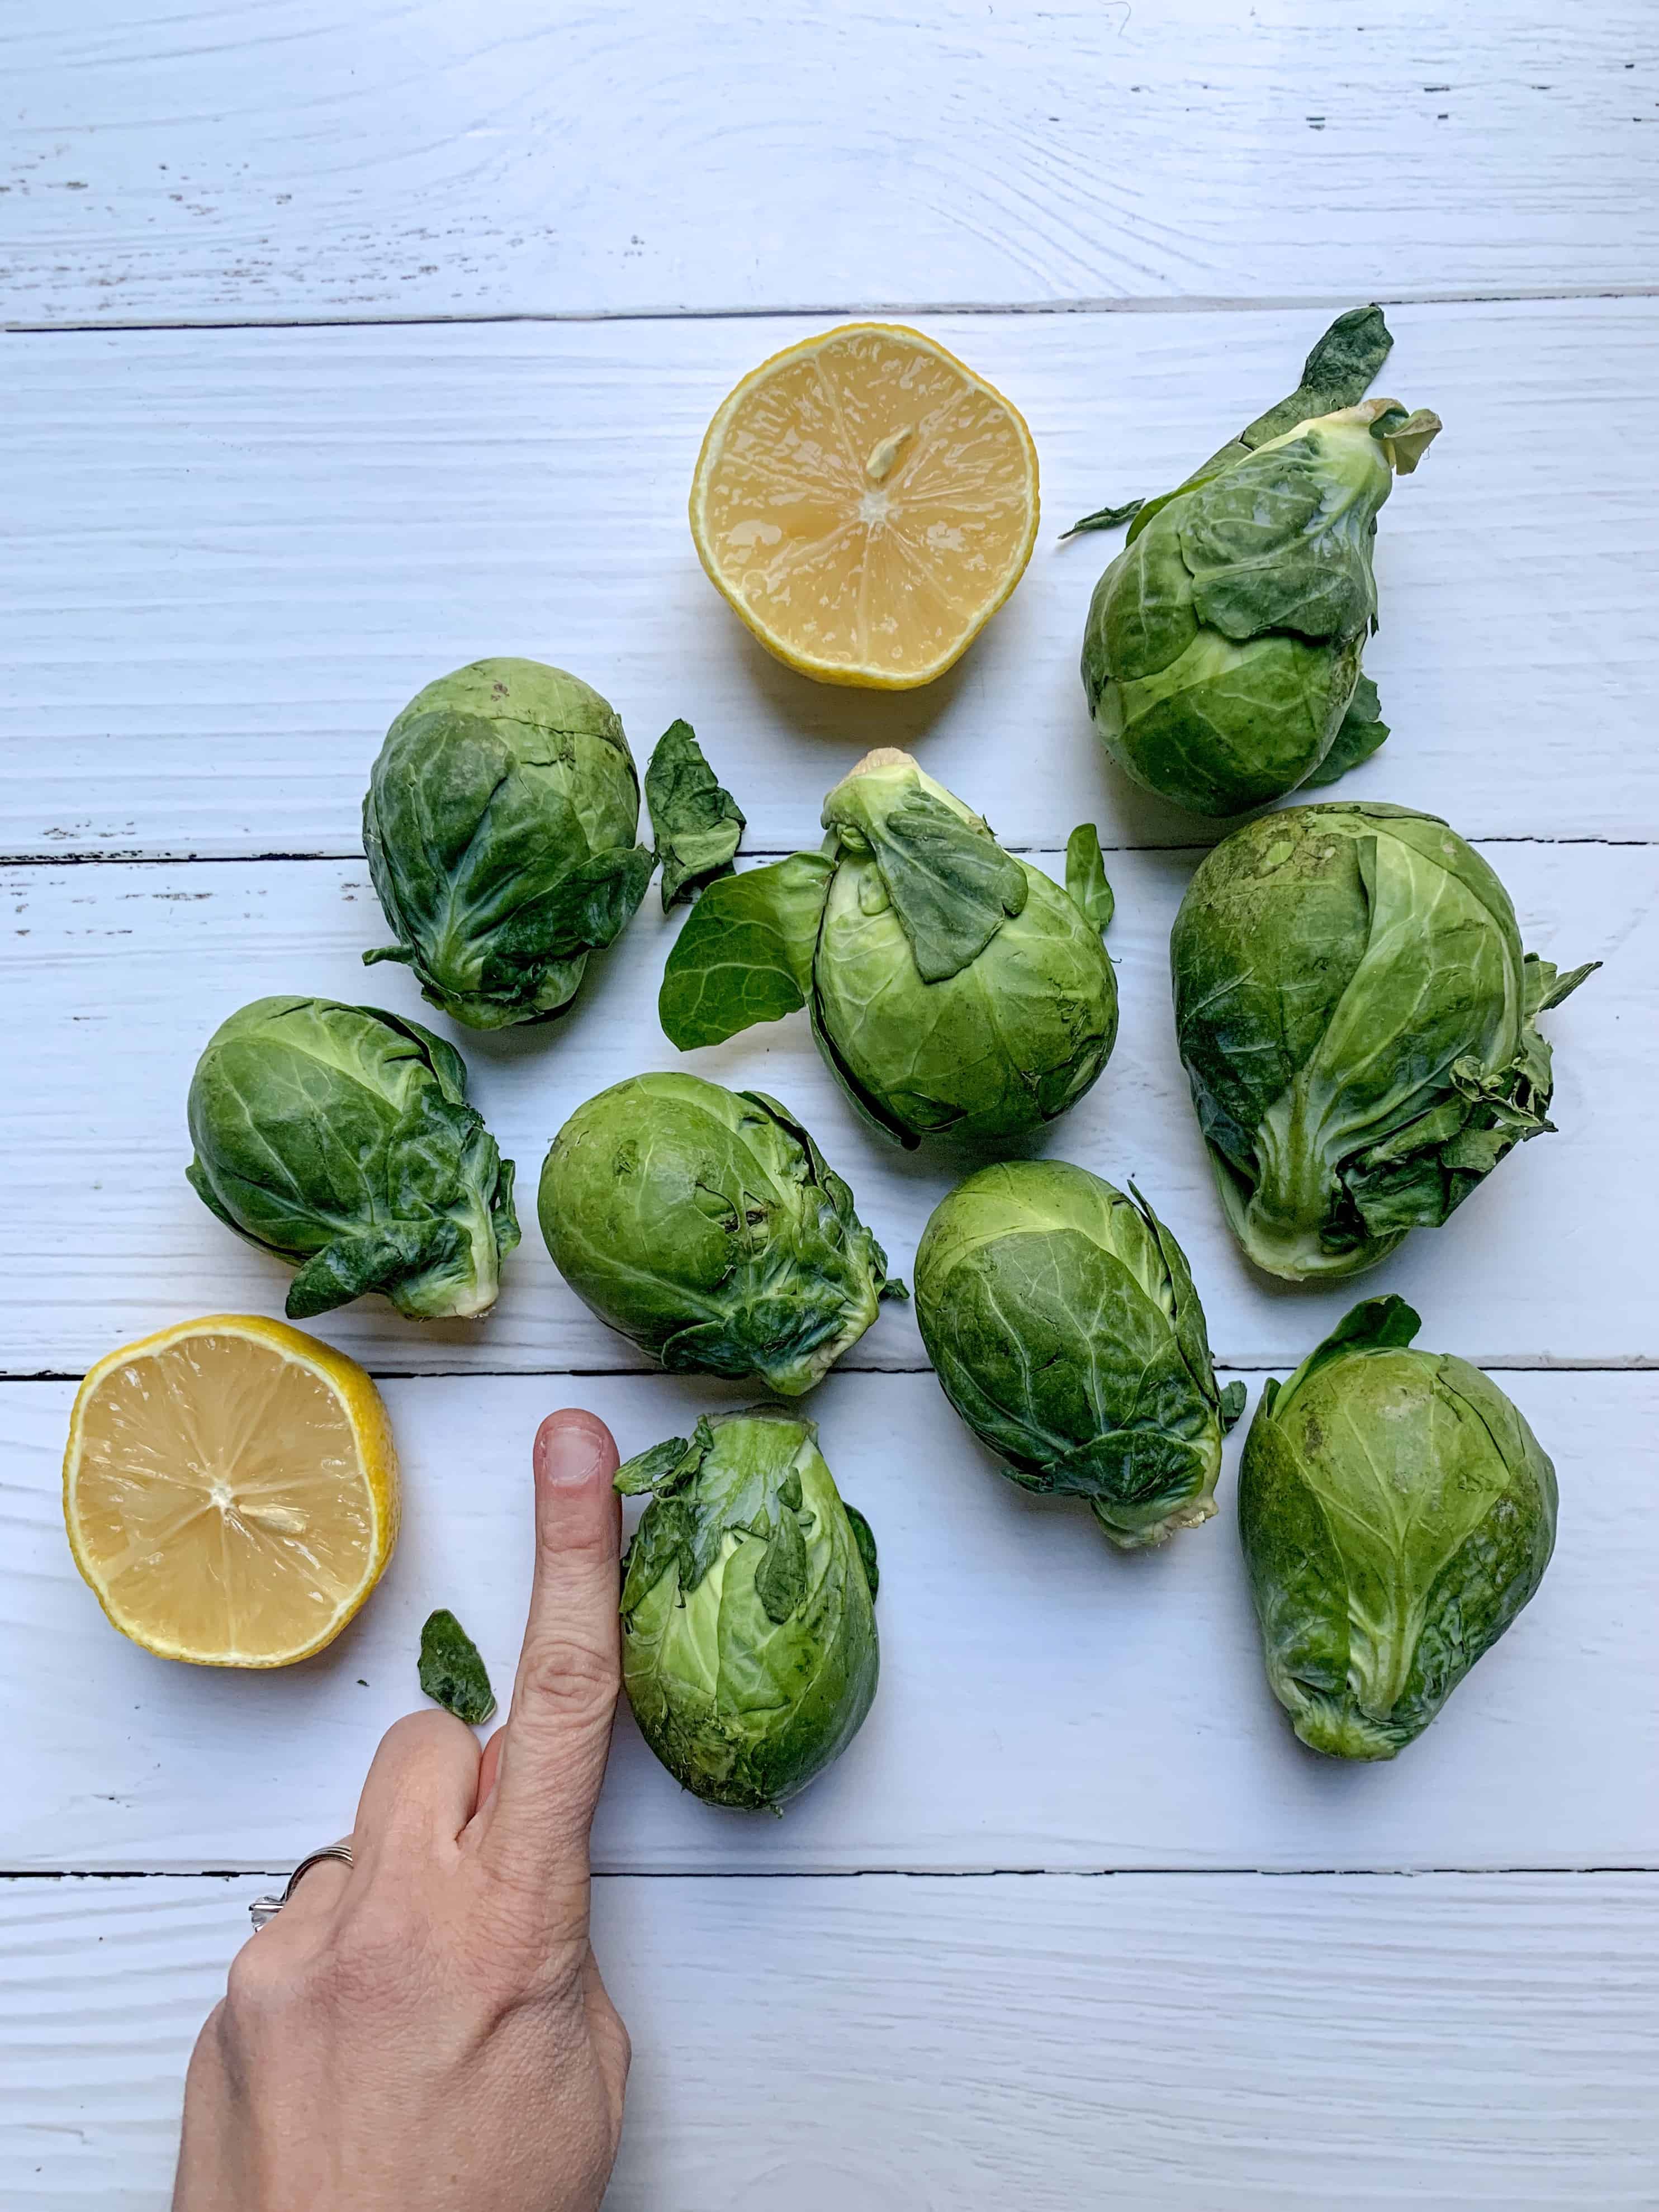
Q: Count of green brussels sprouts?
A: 9